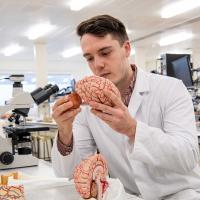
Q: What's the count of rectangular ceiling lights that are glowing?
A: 6